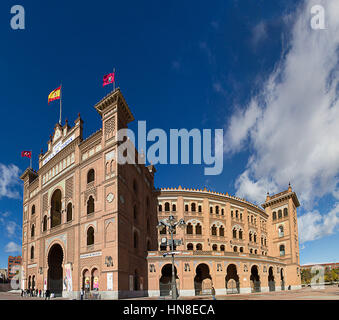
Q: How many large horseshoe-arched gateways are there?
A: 7